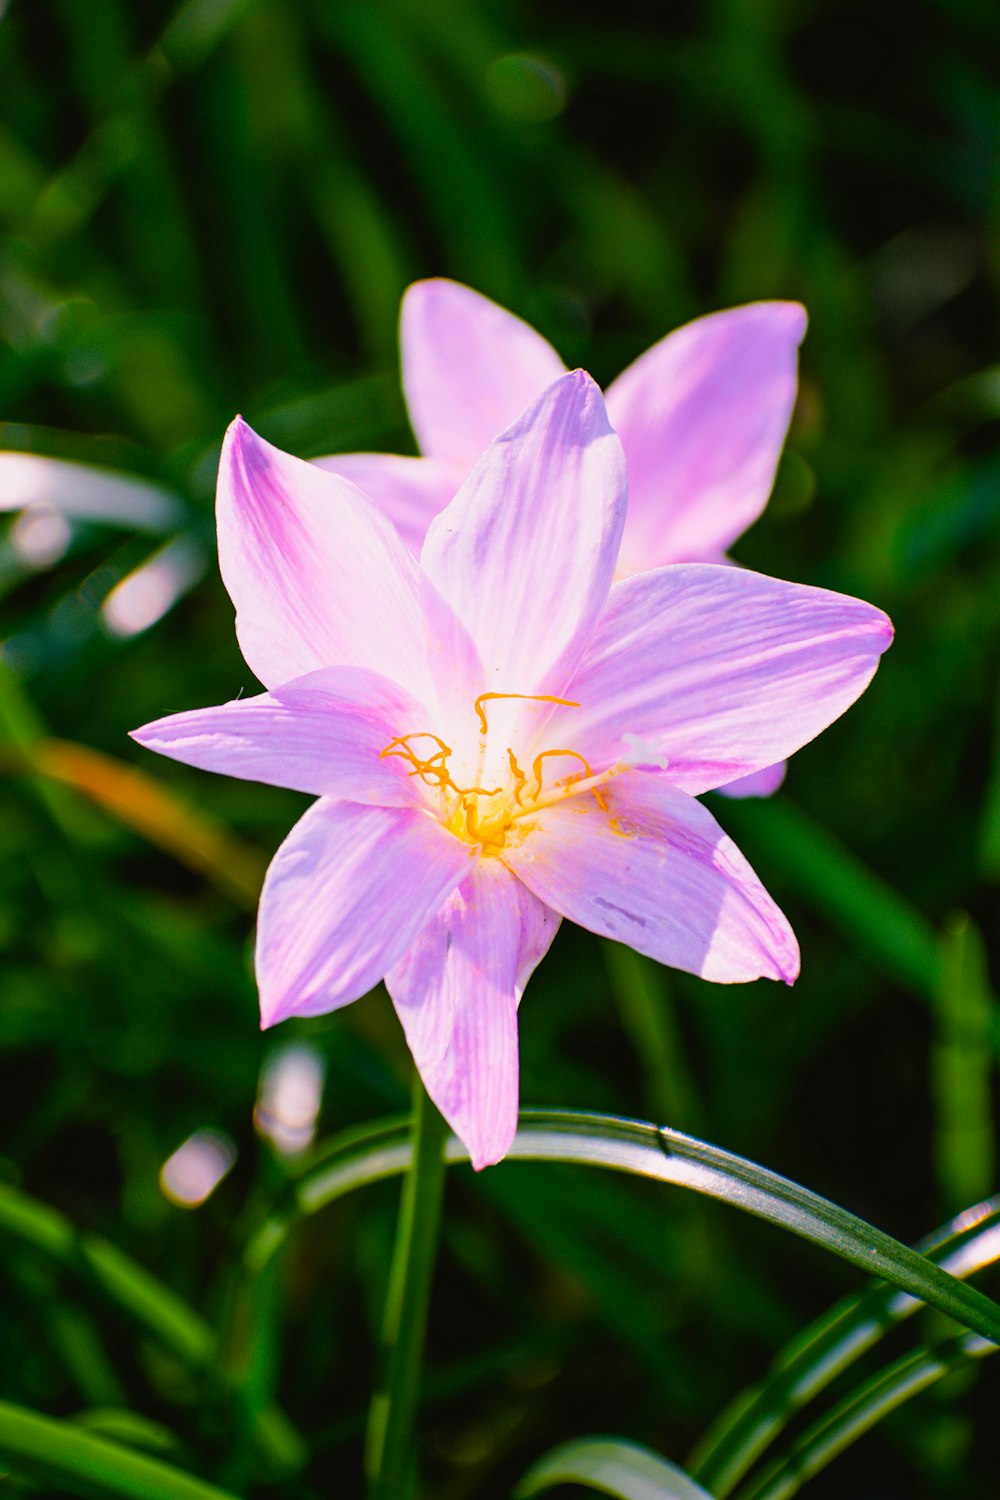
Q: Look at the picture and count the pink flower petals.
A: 11